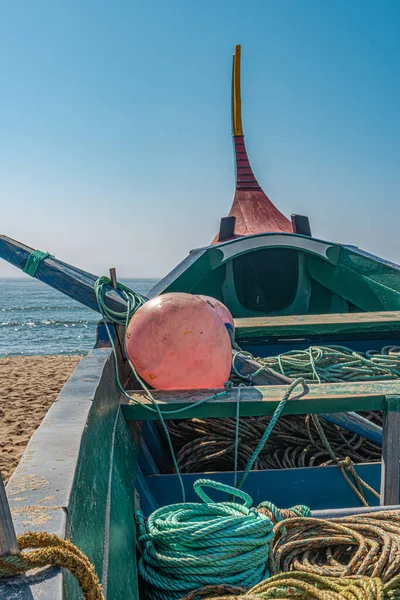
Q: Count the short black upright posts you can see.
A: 2